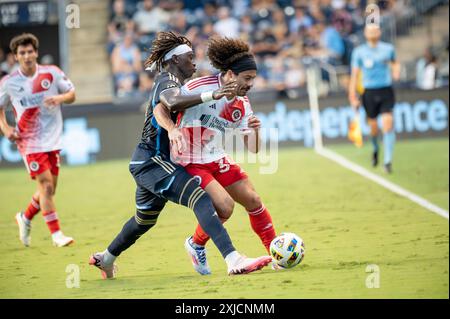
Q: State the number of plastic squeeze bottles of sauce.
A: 0